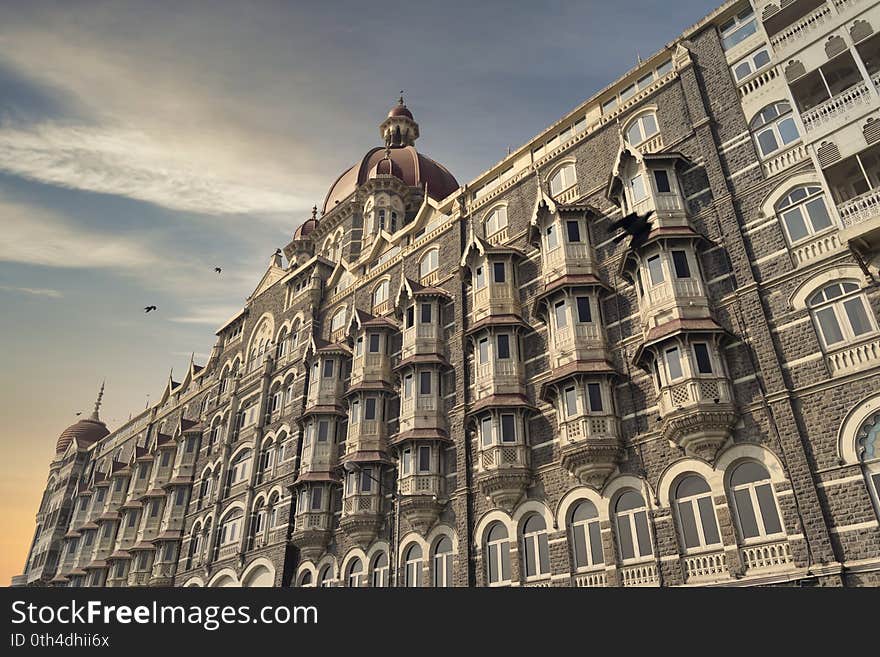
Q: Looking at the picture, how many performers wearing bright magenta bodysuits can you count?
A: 0